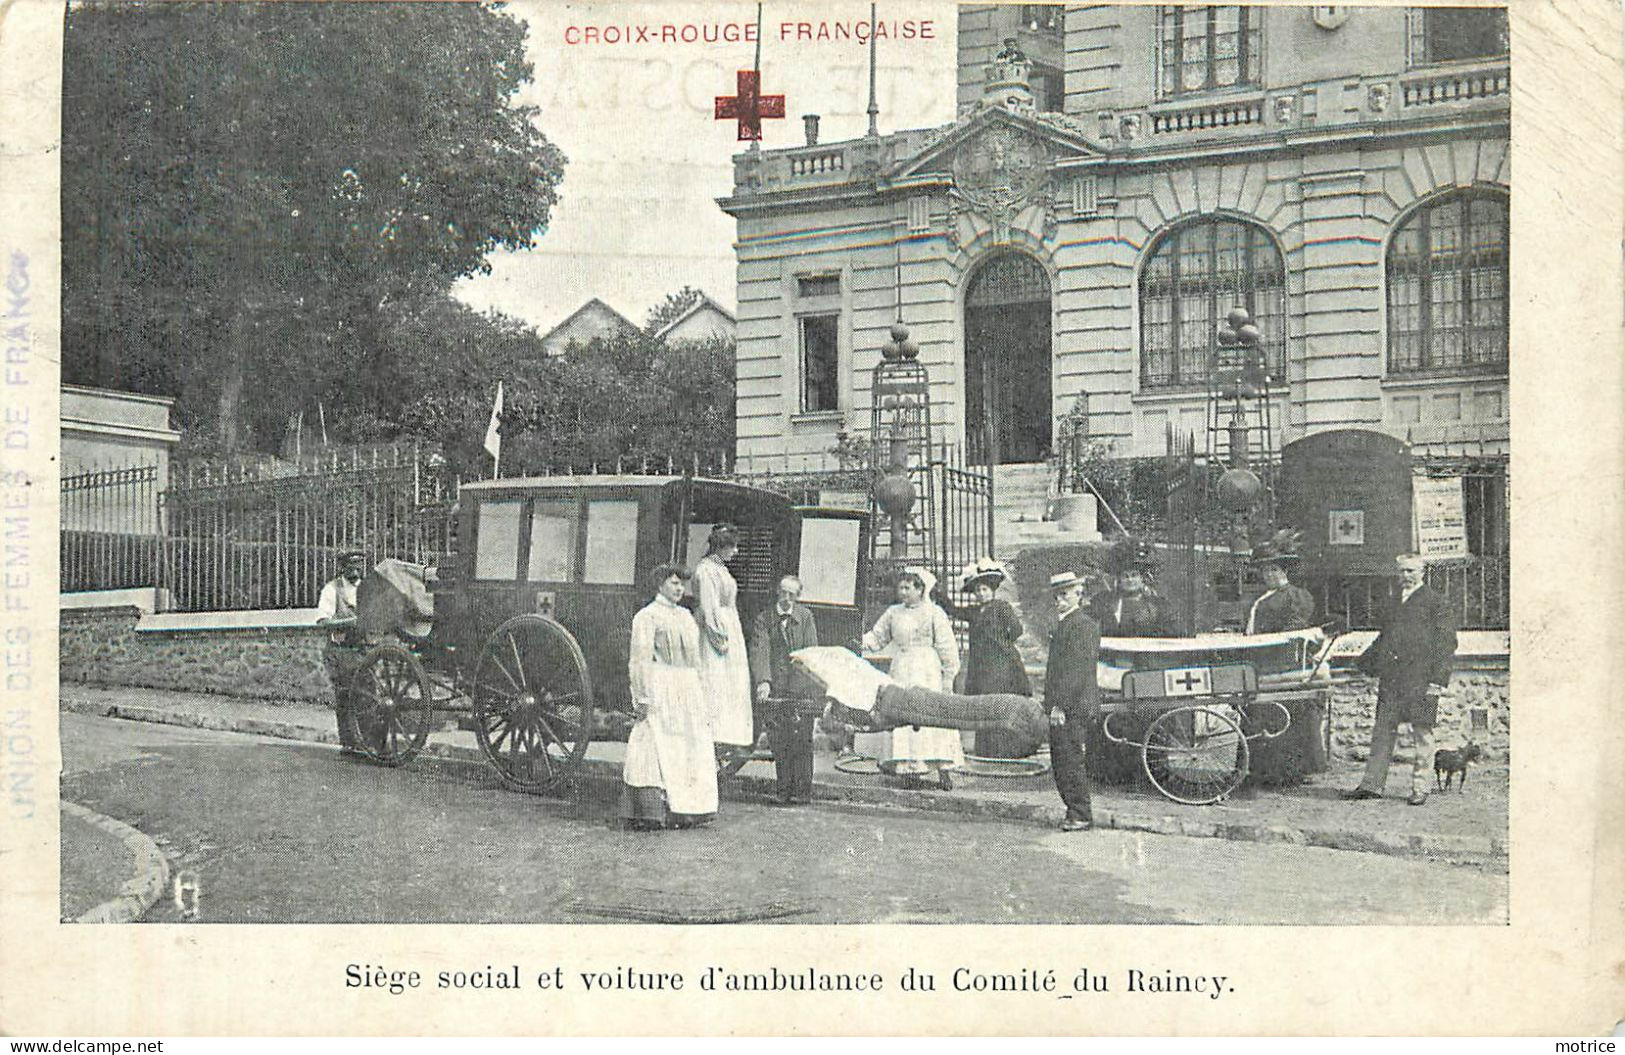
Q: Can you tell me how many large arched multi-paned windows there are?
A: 2